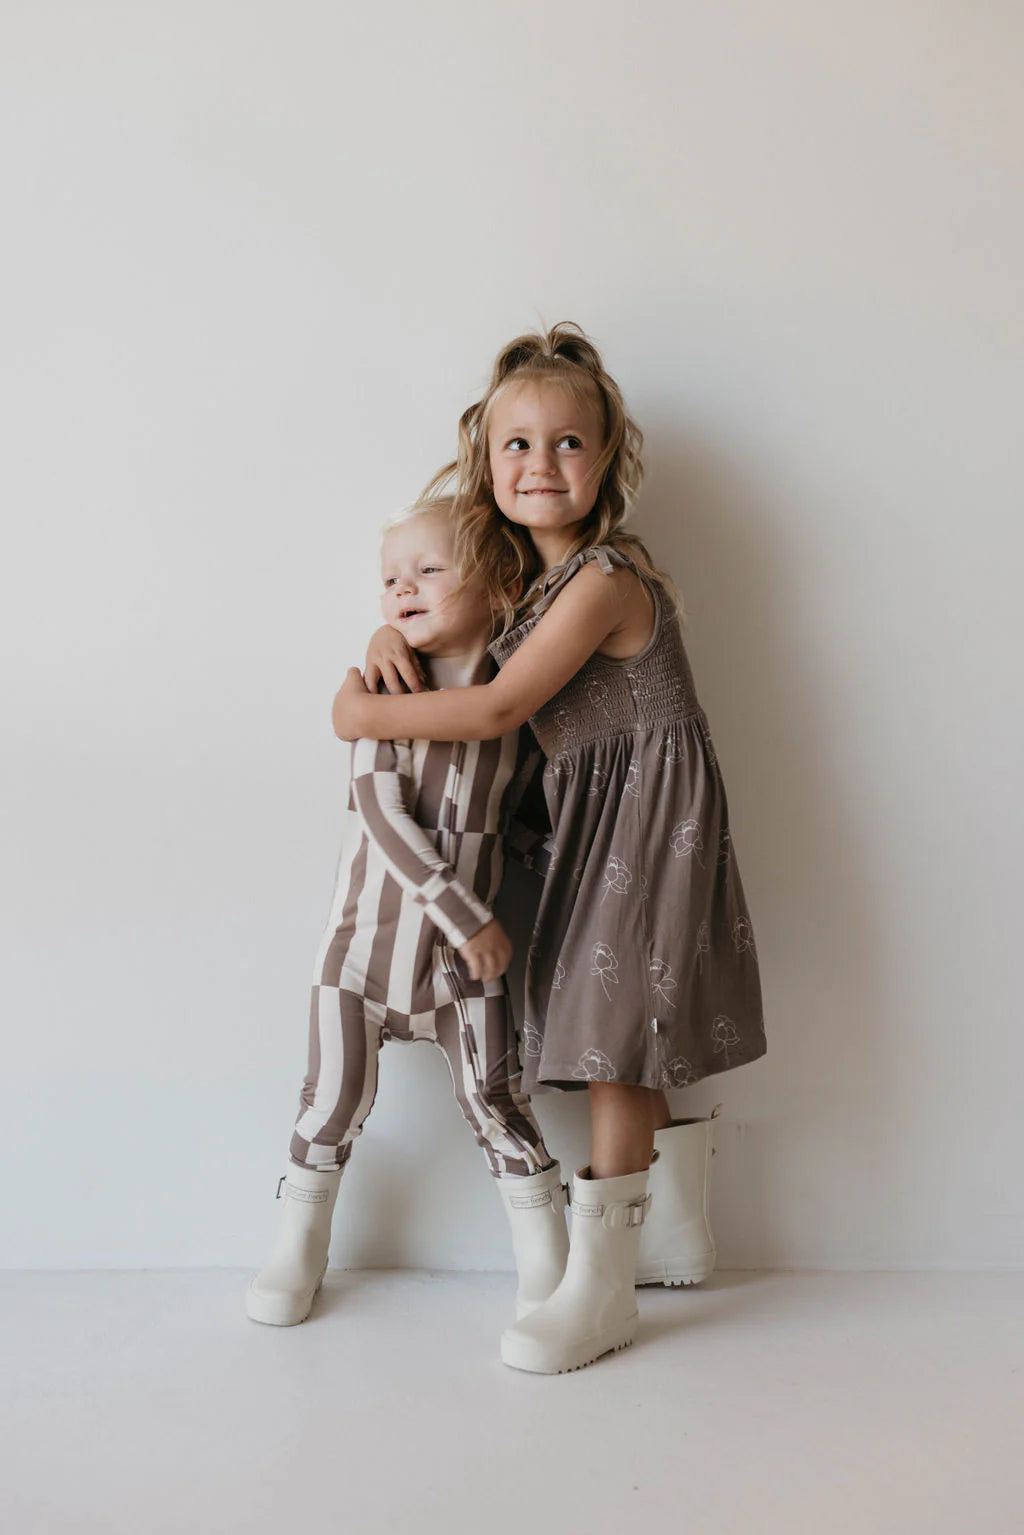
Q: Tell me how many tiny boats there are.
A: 0